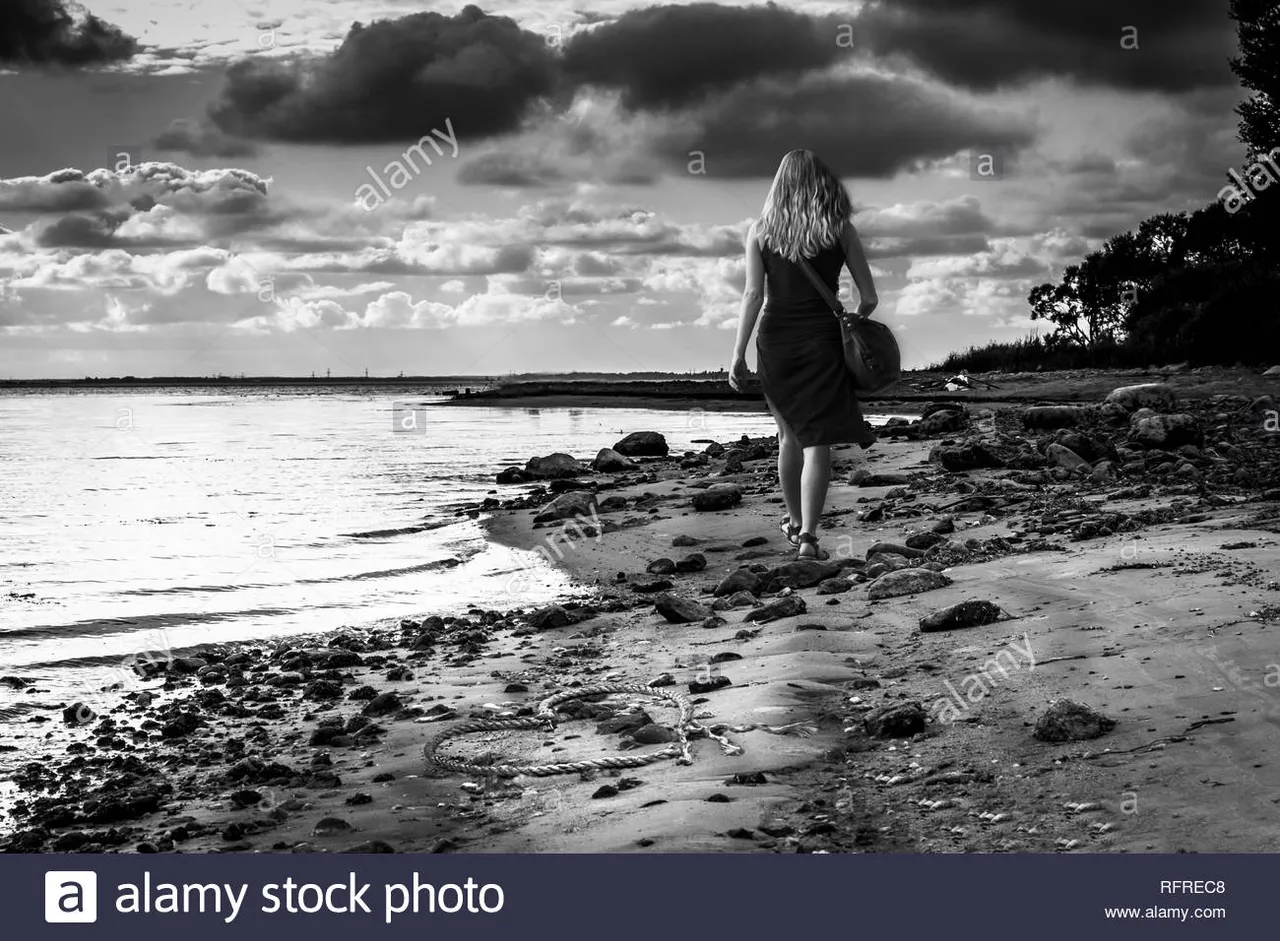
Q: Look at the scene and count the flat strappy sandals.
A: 2